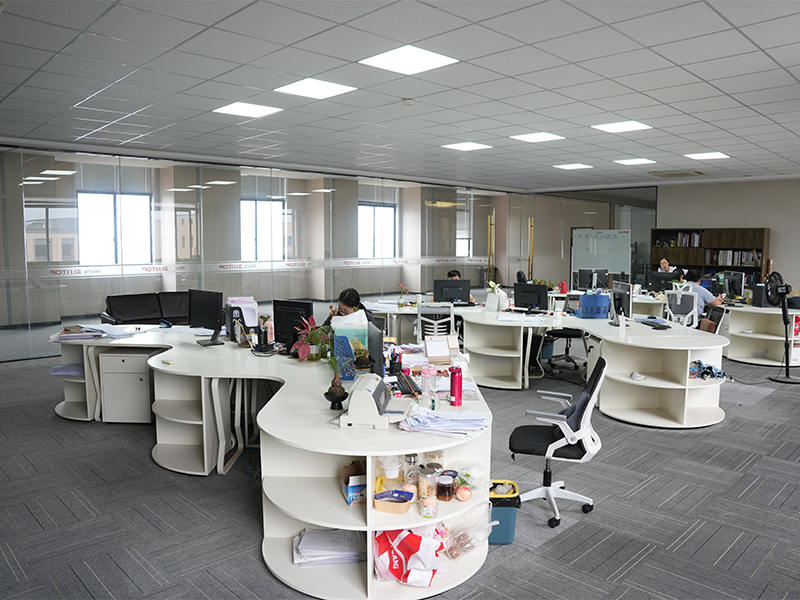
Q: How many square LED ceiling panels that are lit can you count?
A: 9